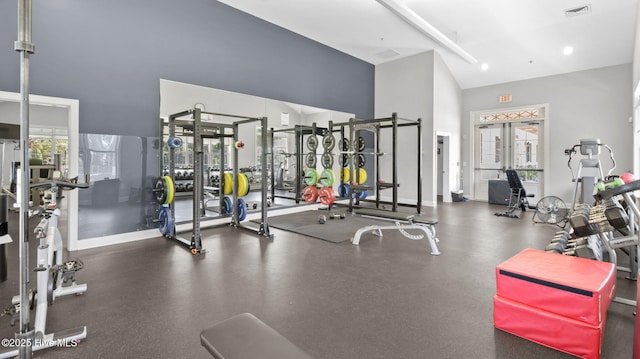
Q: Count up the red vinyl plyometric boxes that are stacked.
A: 2